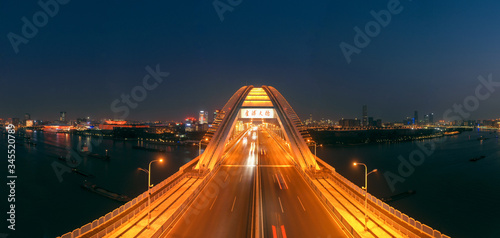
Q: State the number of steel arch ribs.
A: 2